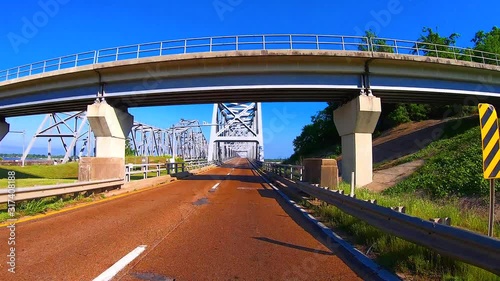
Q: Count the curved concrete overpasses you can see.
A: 1